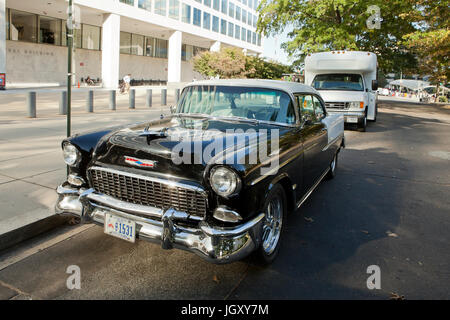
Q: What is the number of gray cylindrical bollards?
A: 8